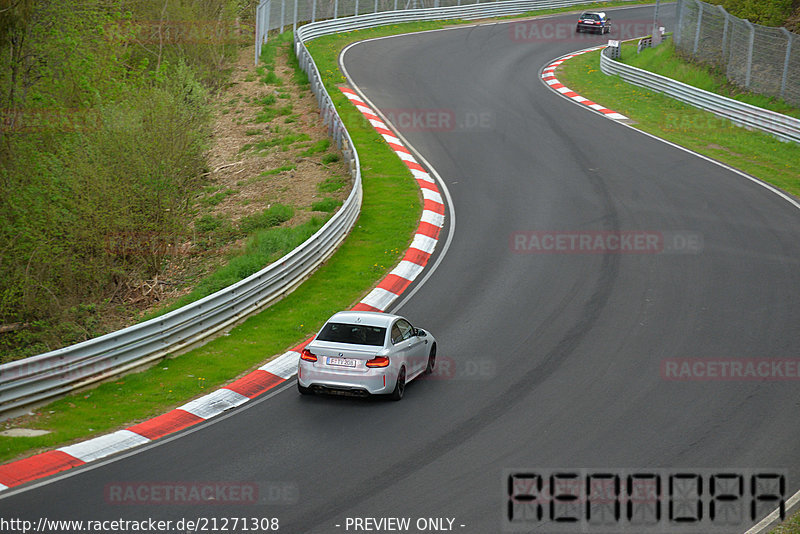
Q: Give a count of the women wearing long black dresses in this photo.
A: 0